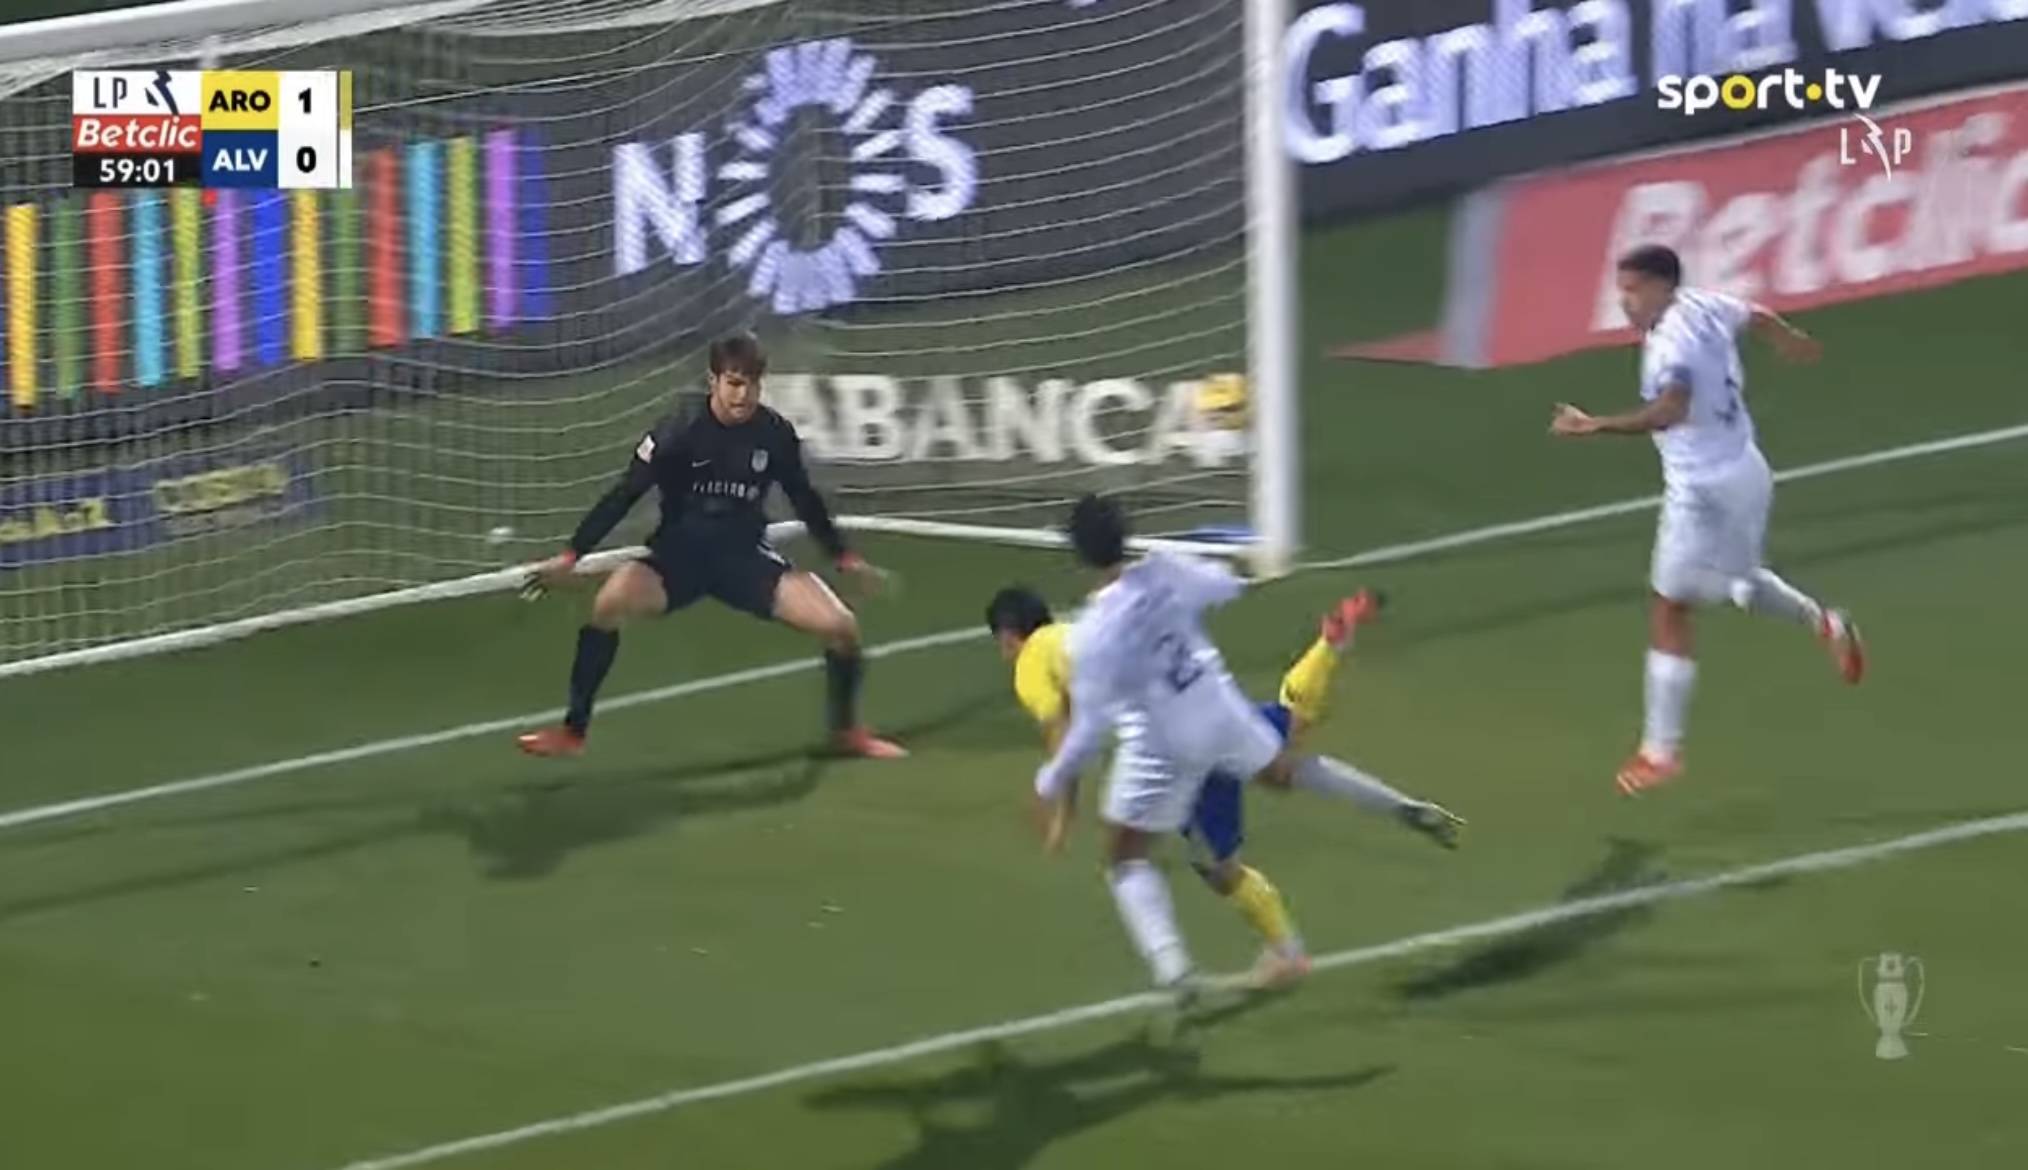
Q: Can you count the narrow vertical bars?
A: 14